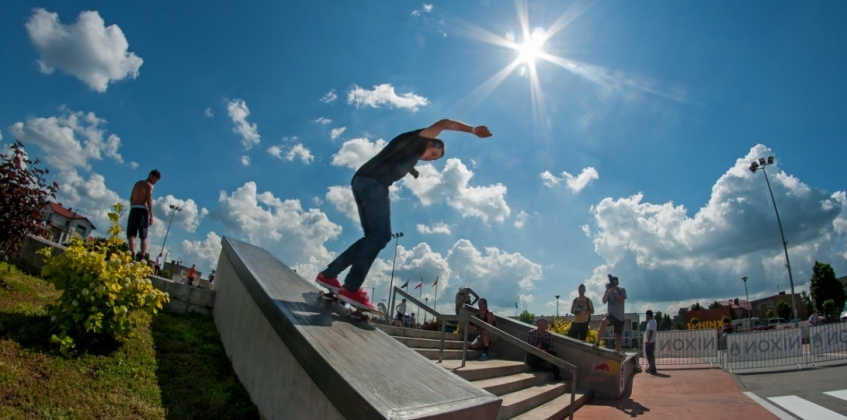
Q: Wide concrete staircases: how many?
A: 1